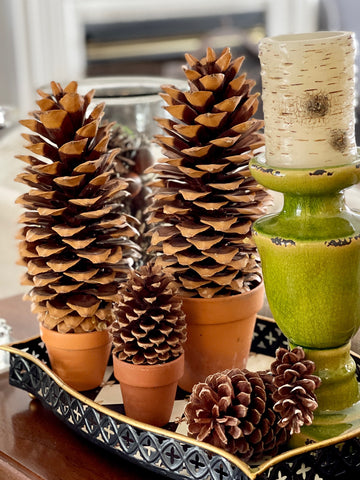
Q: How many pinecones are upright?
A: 3